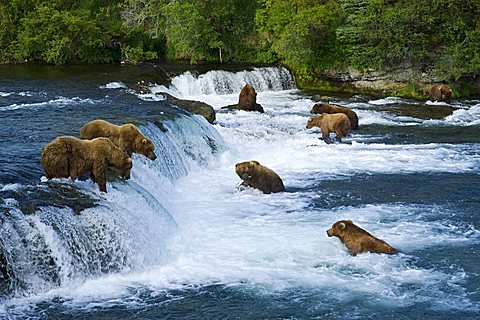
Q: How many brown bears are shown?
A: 8